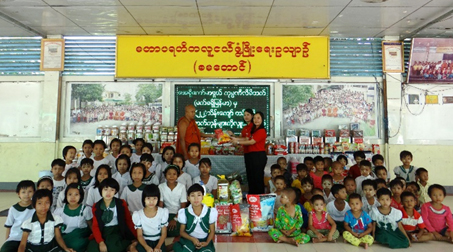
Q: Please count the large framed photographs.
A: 3